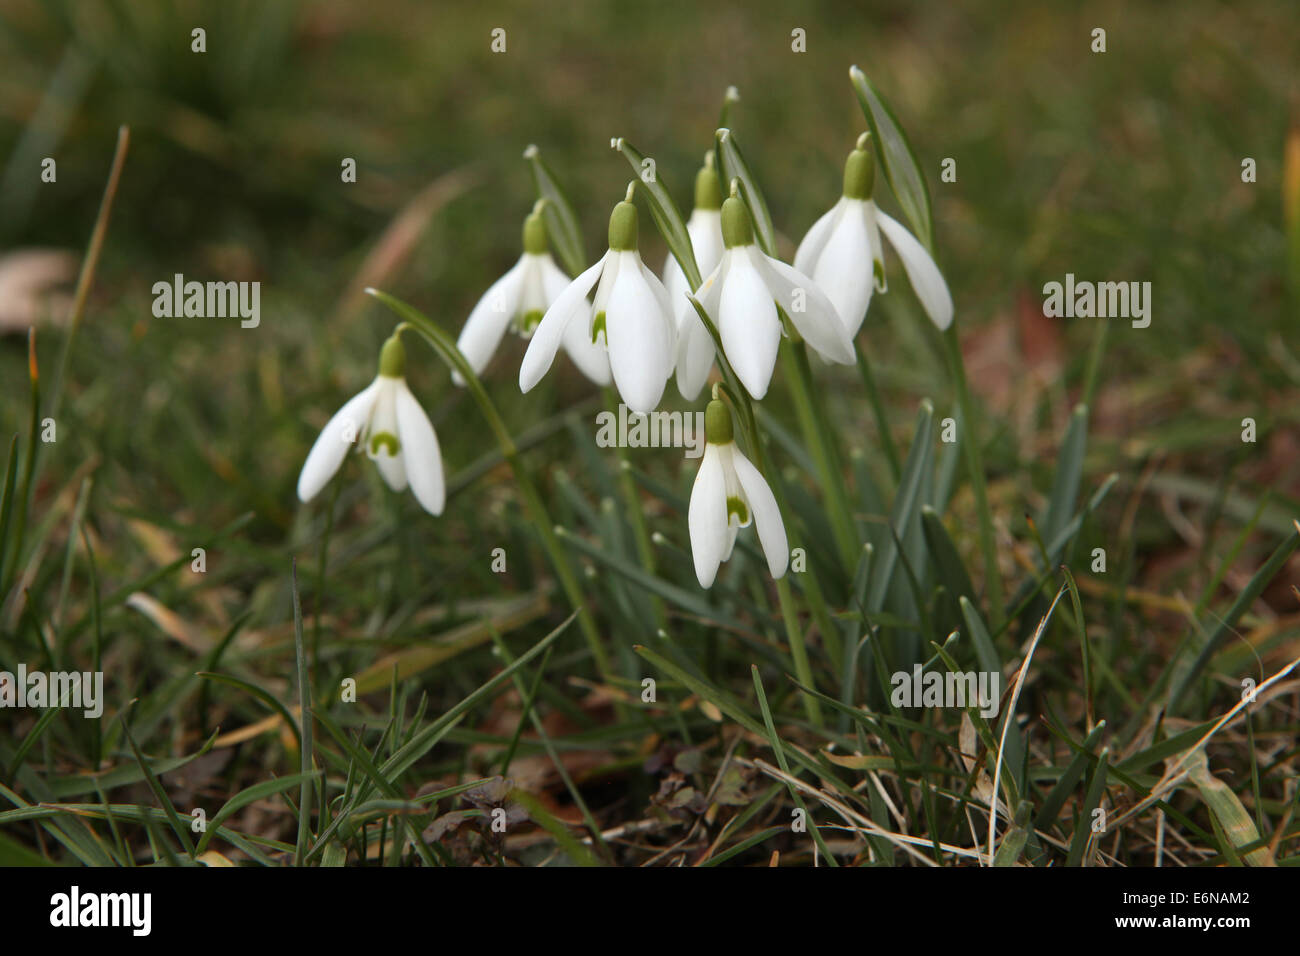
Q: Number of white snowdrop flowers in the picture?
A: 7